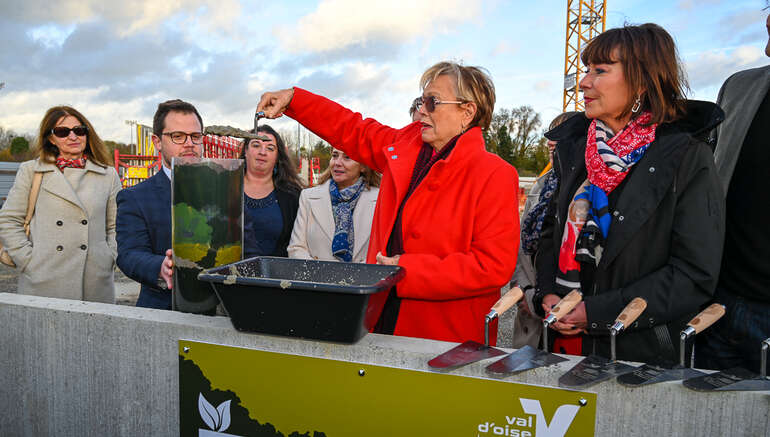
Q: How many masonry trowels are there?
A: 6